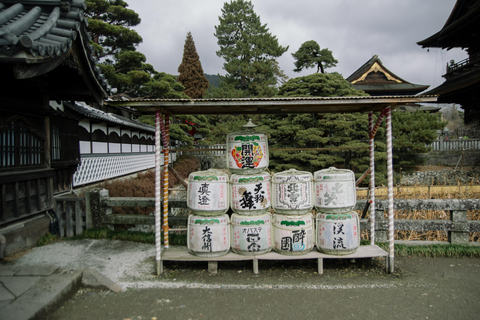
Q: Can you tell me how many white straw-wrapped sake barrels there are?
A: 9